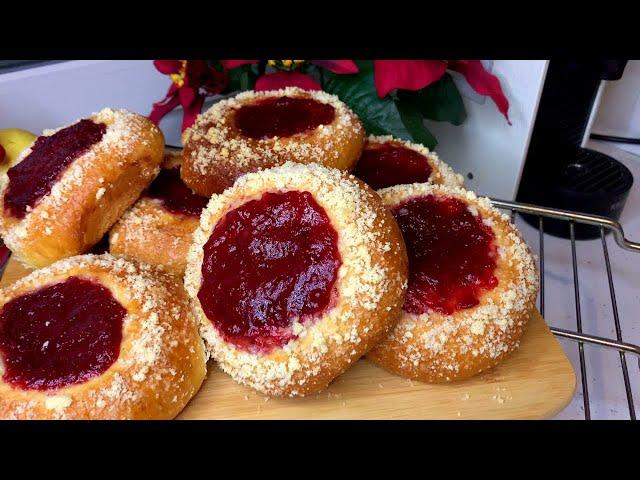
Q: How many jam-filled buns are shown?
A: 7